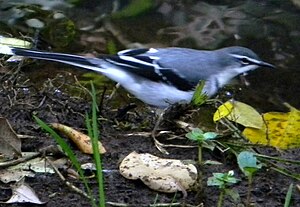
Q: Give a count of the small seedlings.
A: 3